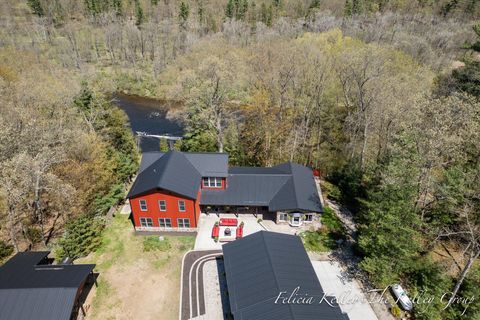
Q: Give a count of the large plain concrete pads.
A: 2